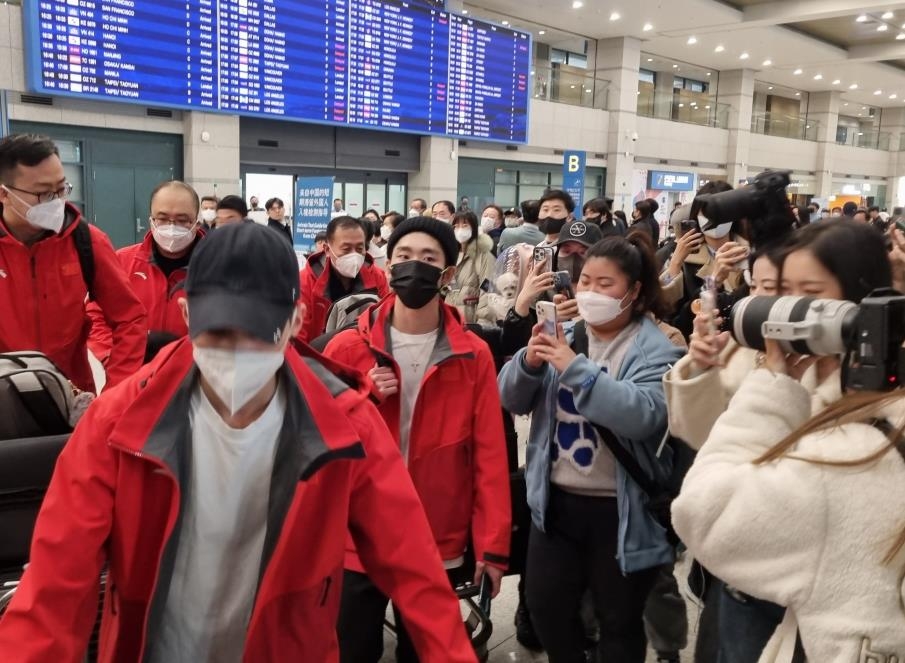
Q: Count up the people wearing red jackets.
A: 5